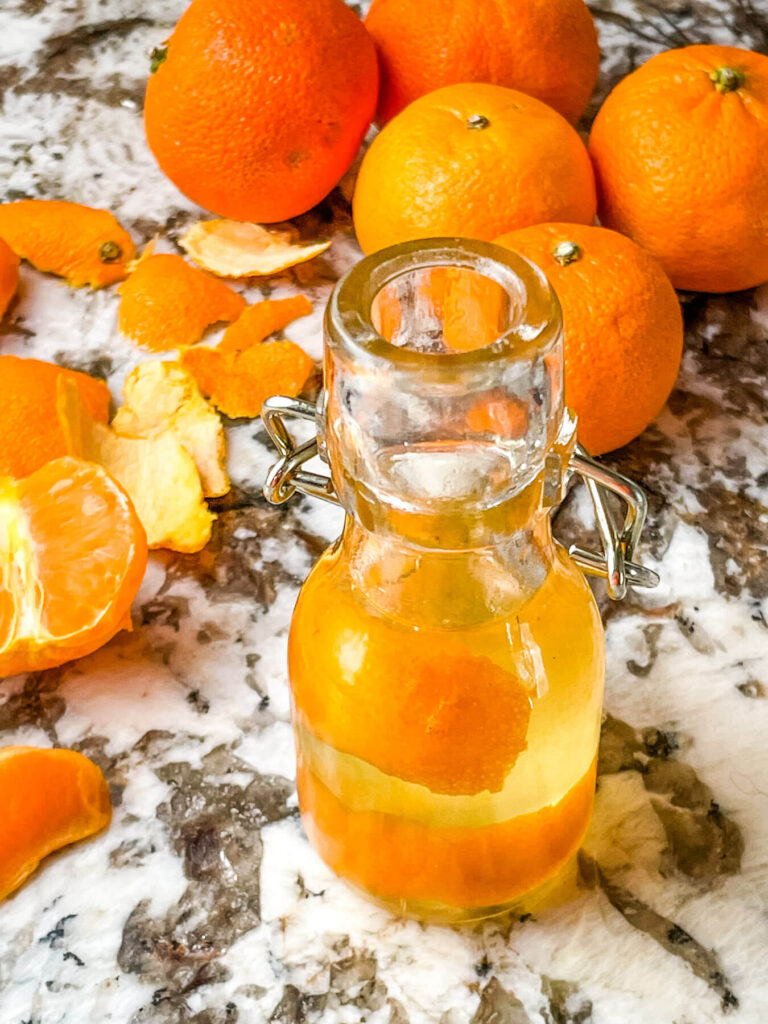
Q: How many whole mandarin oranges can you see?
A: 5